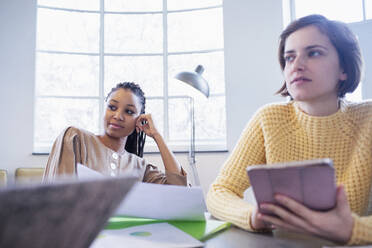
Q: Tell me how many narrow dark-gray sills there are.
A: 1